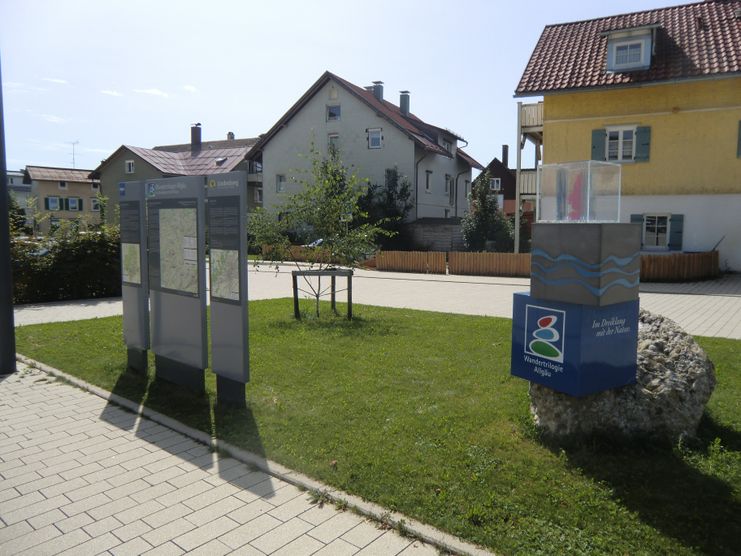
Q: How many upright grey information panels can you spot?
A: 3